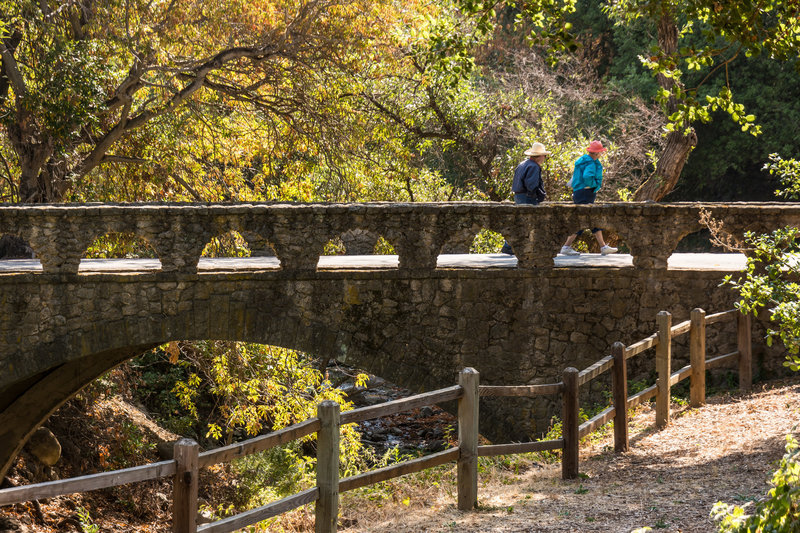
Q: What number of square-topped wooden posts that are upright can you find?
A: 8